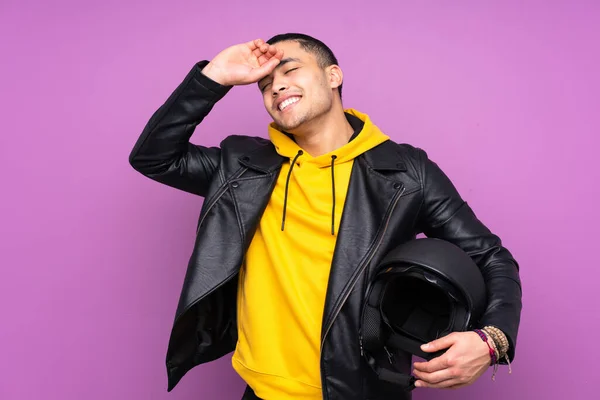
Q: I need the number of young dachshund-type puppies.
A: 0